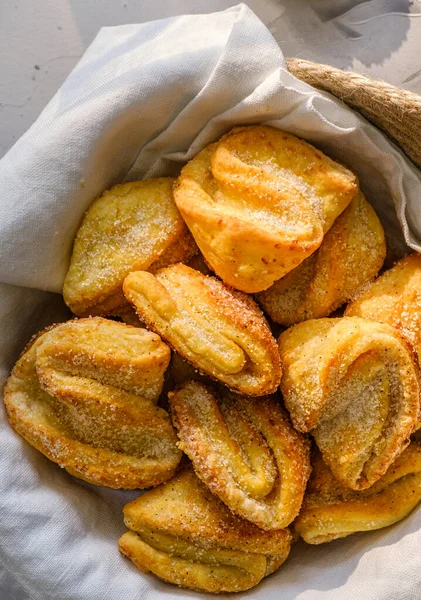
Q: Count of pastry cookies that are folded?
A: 10